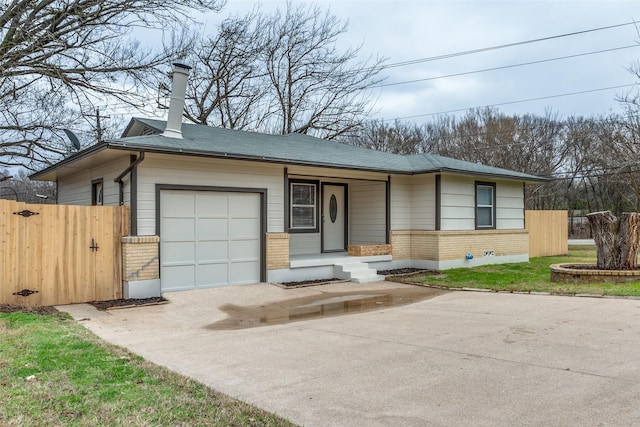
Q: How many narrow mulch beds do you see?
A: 3